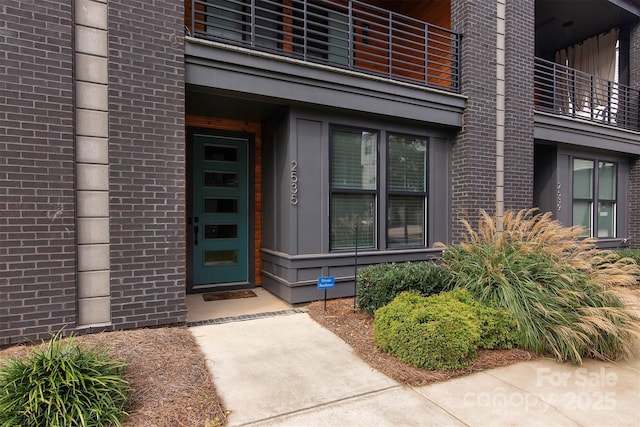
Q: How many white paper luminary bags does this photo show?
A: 0